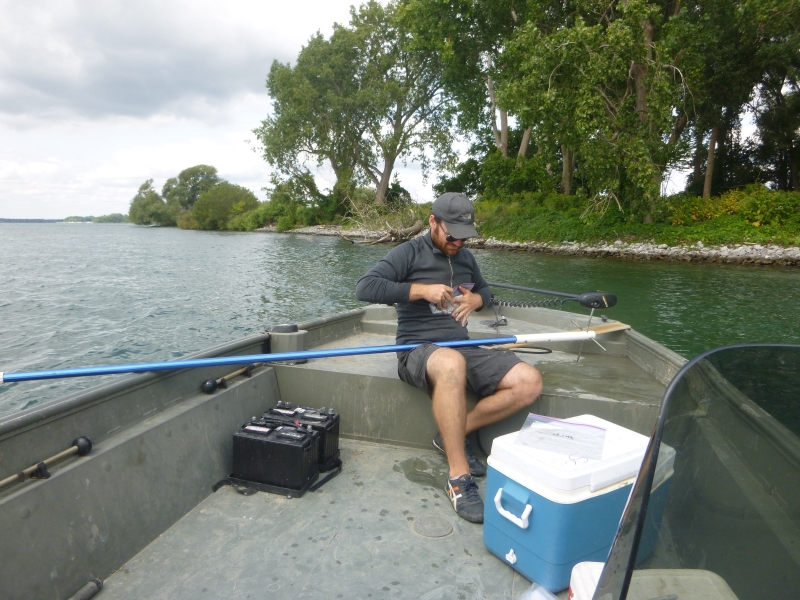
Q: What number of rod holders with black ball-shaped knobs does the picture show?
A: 2